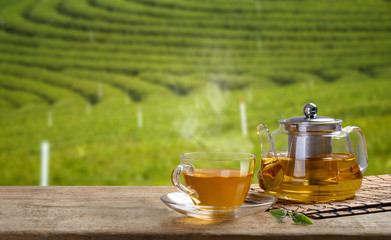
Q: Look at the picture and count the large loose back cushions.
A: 0